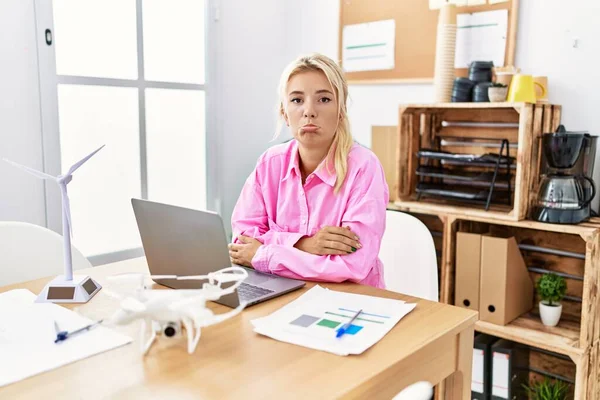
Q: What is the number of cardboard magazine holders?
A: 2